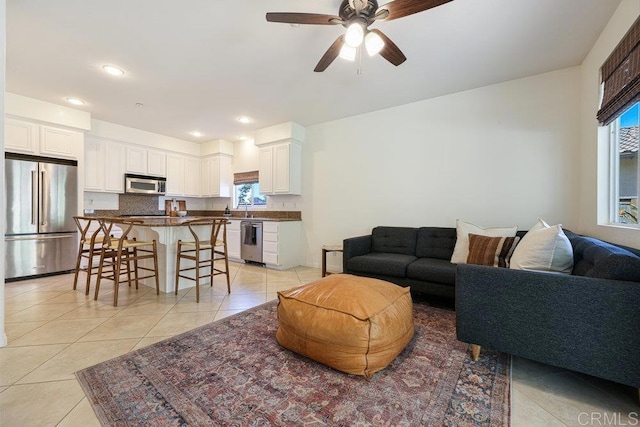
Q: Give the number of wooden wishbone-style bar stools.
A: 3